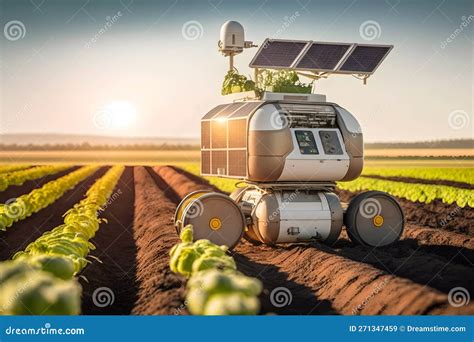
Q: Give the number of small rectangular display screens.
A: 2